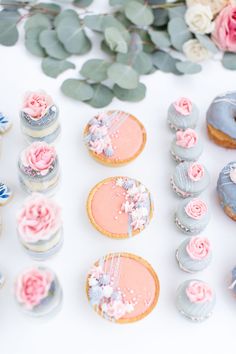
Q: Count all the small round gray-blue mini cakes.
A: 6